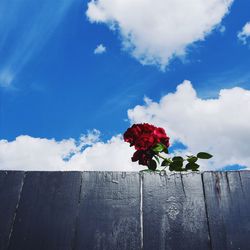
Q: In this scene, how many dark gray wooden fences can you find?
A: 1